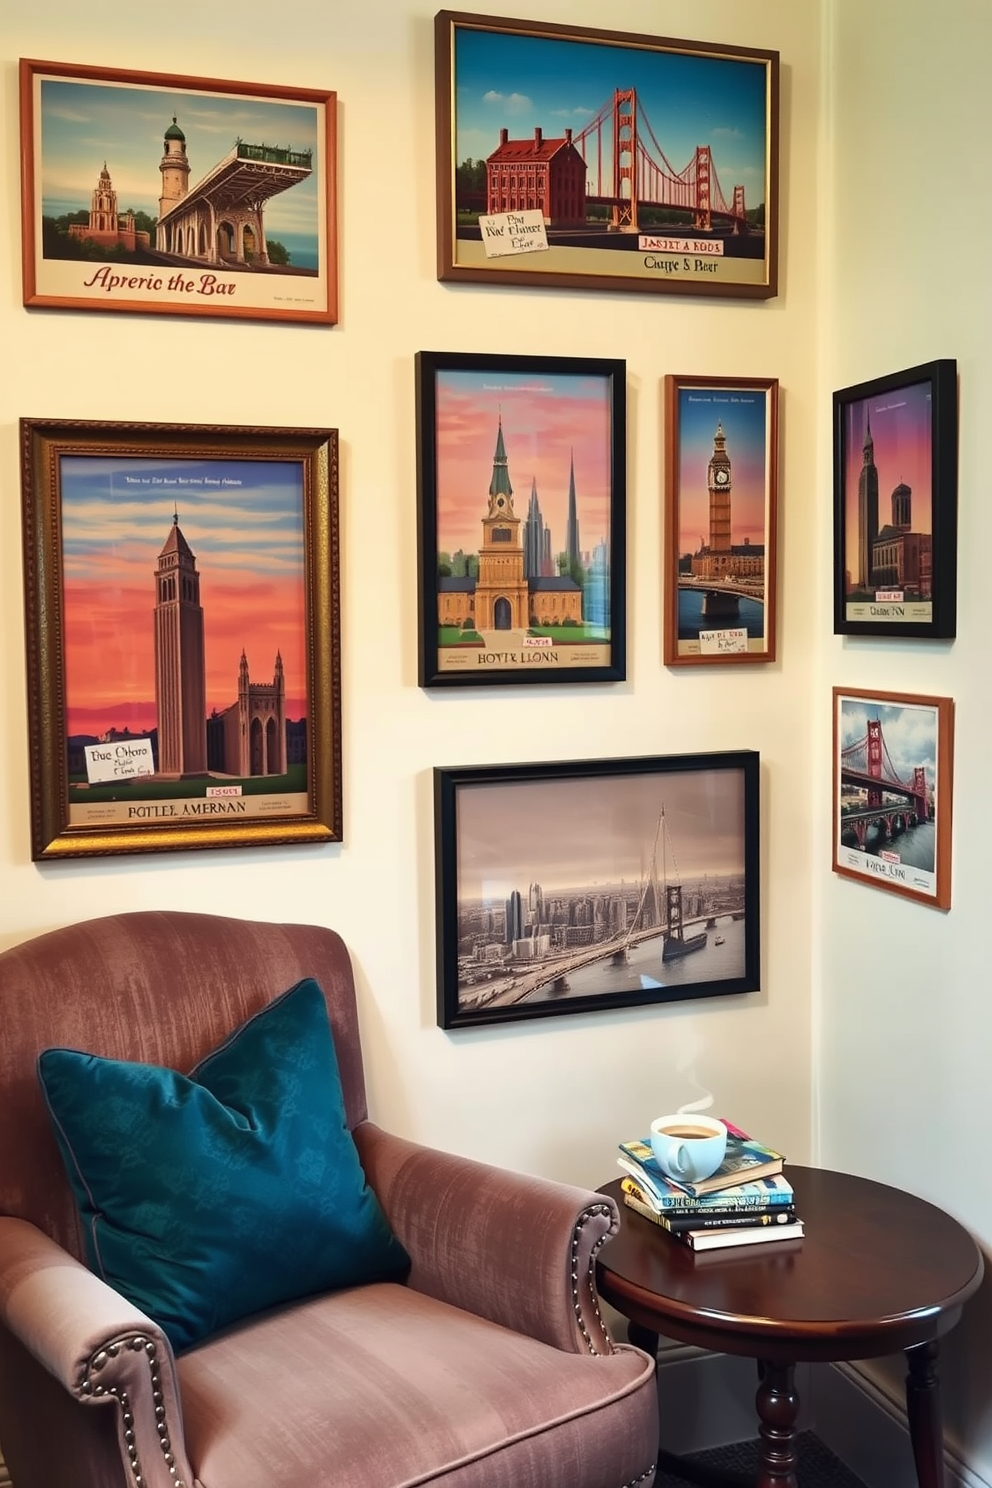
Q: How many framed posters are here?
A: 8